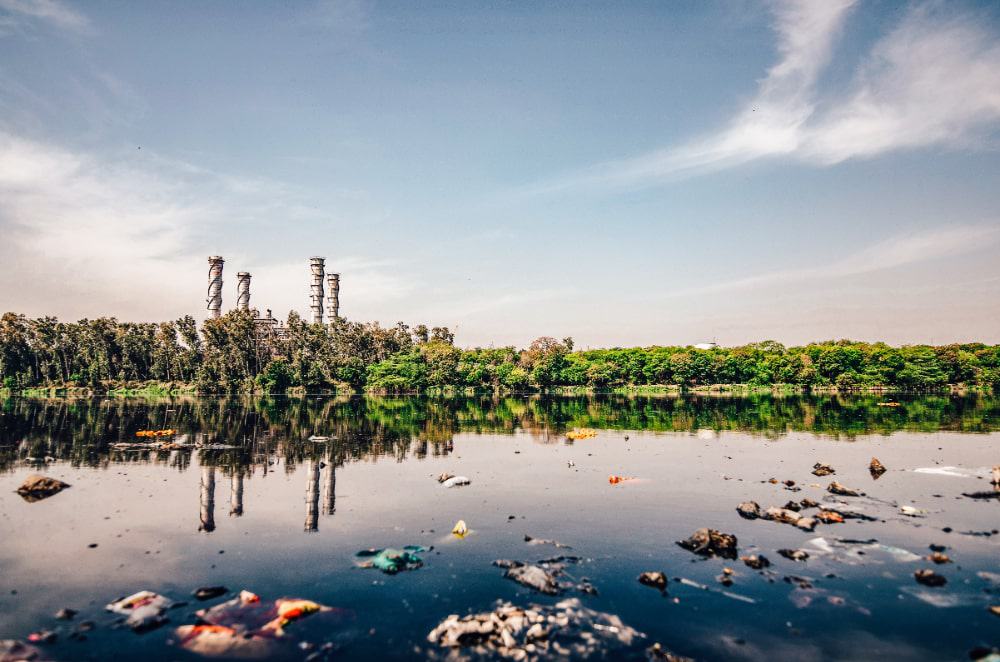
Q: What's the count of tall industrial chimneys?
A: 4